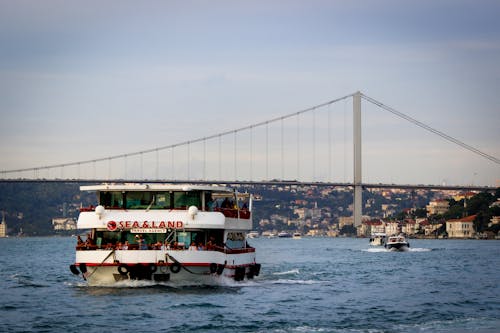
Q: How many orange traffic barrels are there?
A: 0